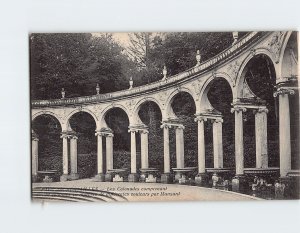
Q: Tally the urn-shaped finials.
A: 6